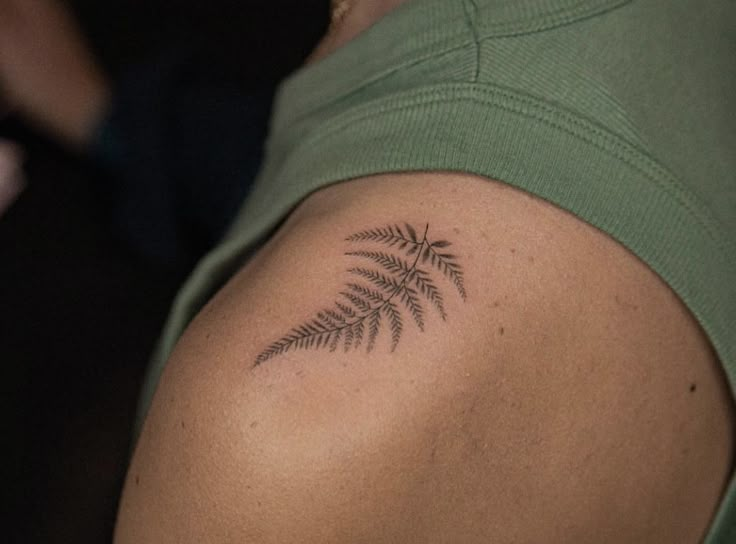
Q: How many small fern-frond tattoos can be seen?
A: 1